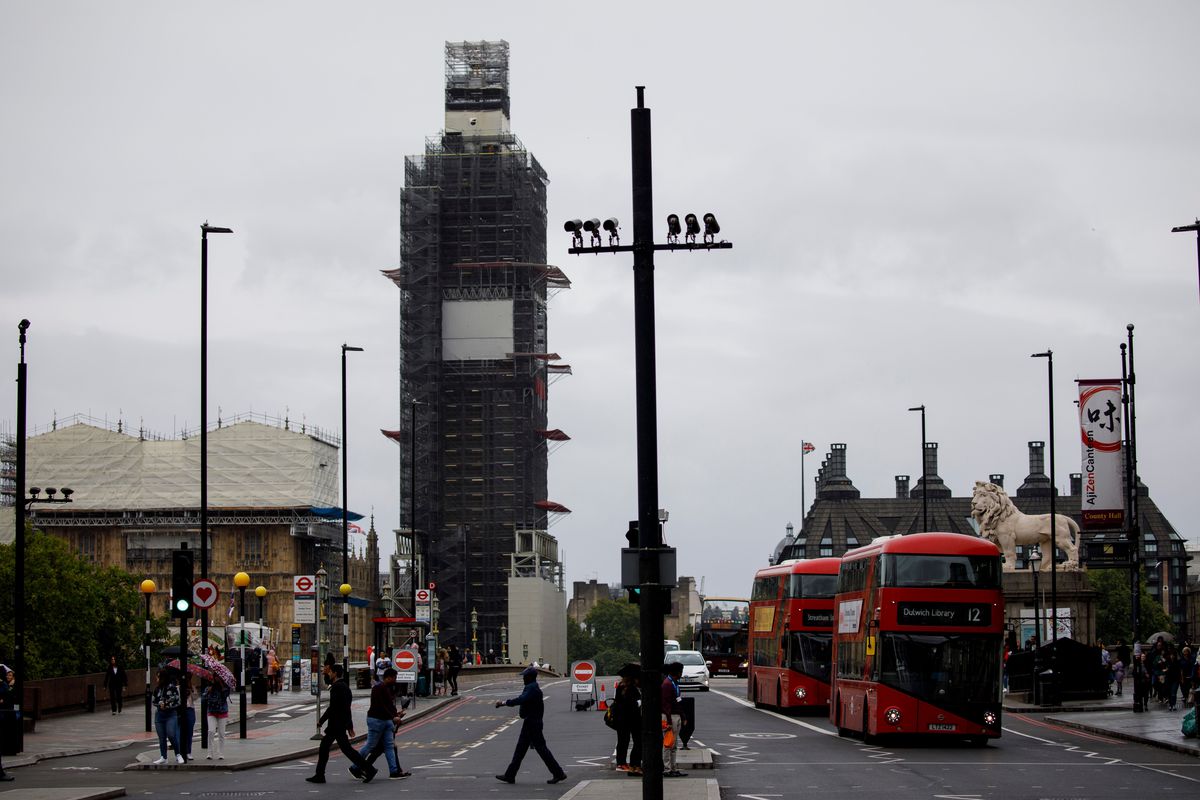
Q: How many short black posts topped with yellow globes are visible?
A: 4